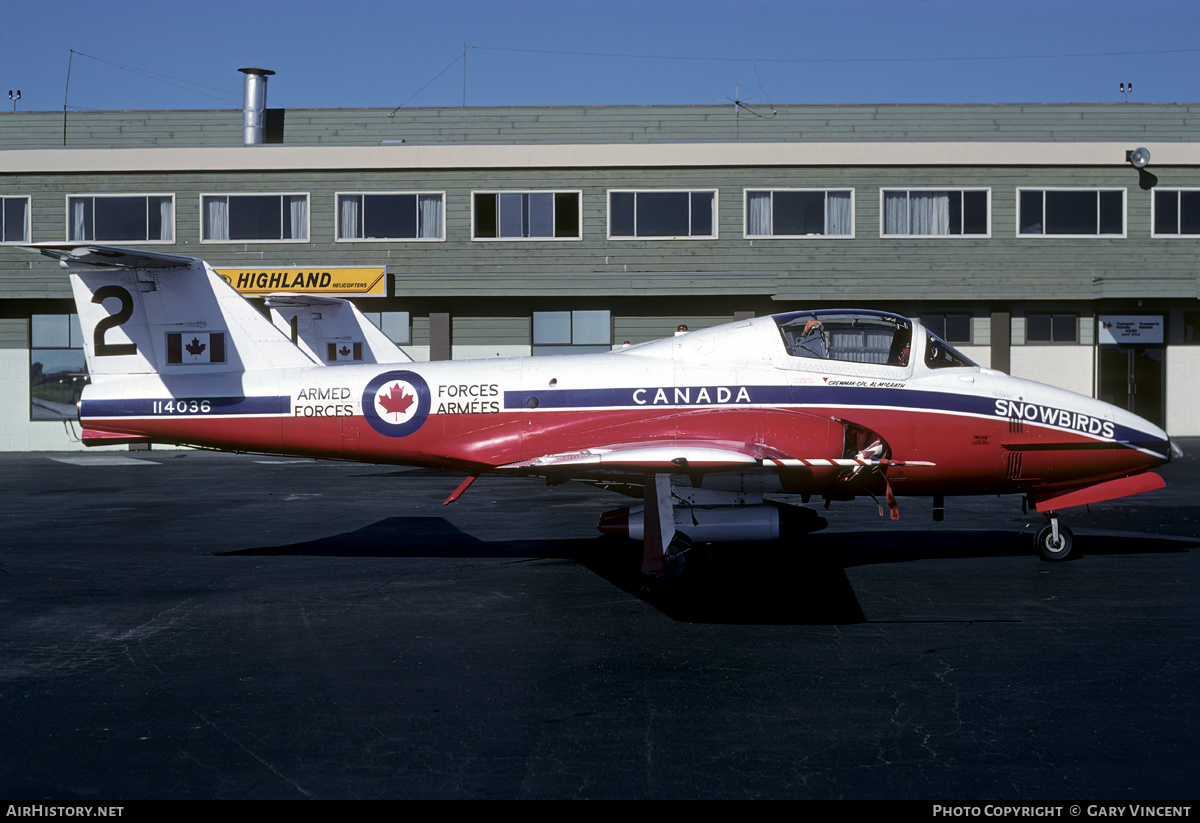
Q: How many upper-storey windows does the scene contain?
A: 10